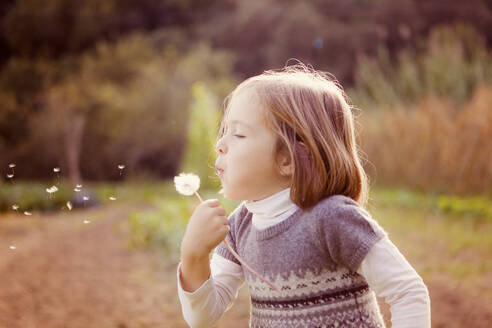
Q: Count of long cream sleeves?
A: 2